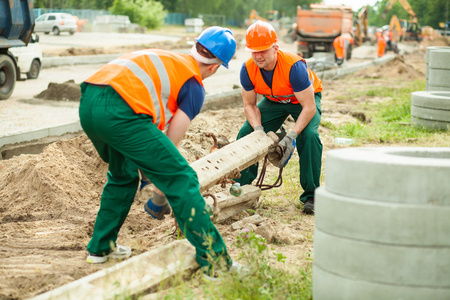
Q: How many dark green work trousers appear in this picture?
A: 2